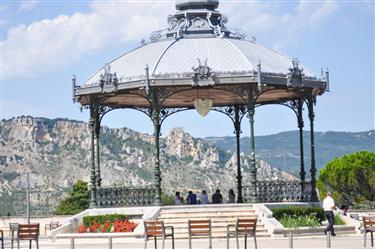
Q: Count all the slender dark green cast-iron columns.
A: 7